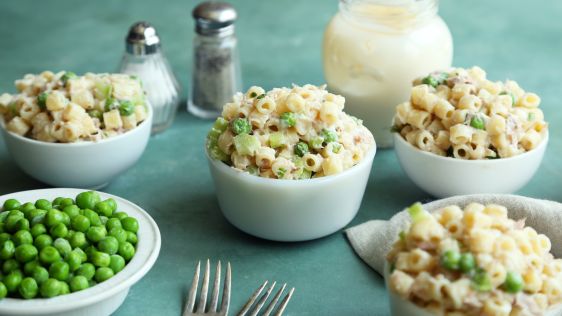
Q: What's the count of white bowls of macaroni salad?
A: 4